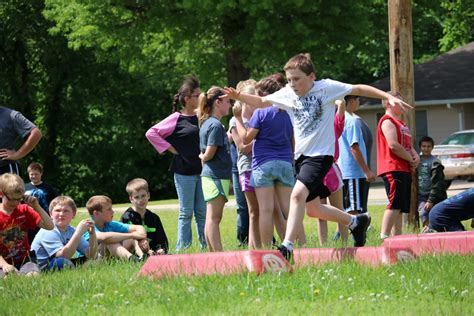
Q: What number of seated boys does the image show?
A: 5